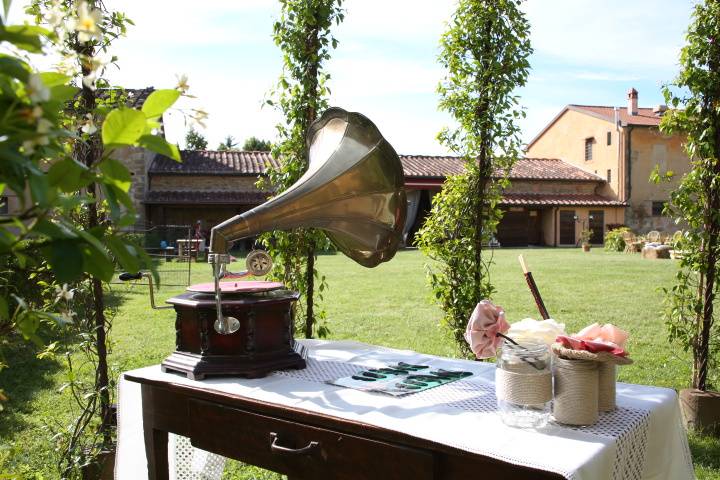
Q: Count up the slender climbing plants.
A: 4